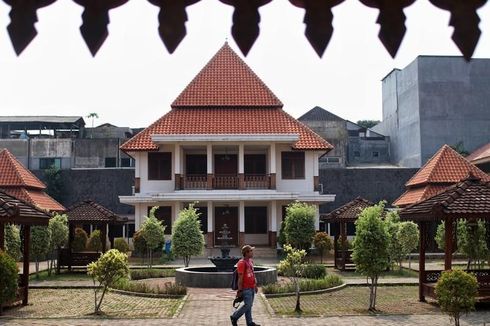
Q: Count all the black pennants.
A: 7